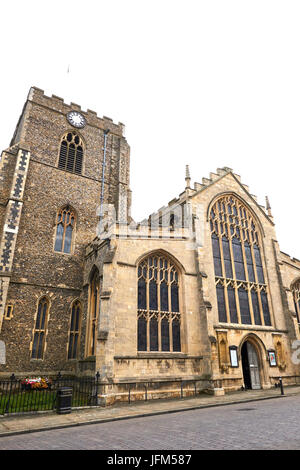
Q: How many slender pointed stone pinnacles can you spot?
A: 2